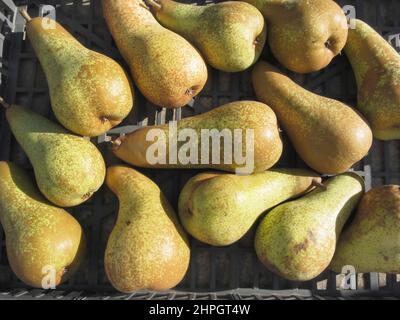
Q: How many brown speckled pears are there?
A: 13